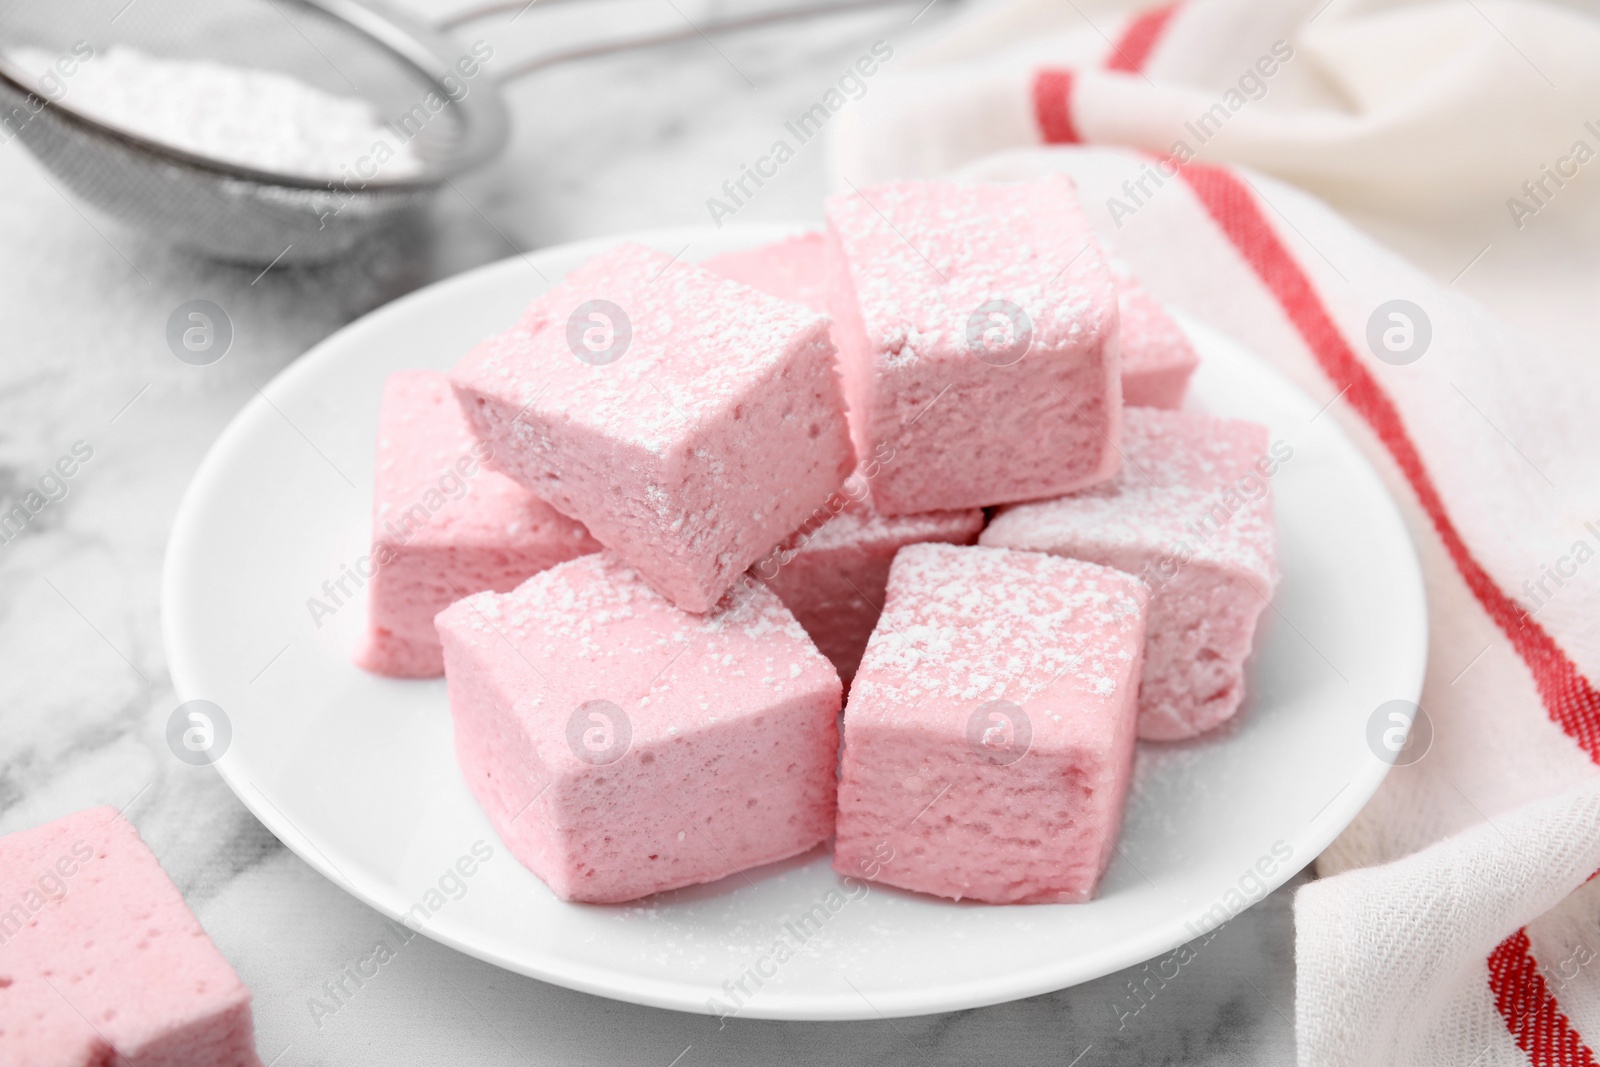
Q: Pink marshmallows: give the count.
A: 10